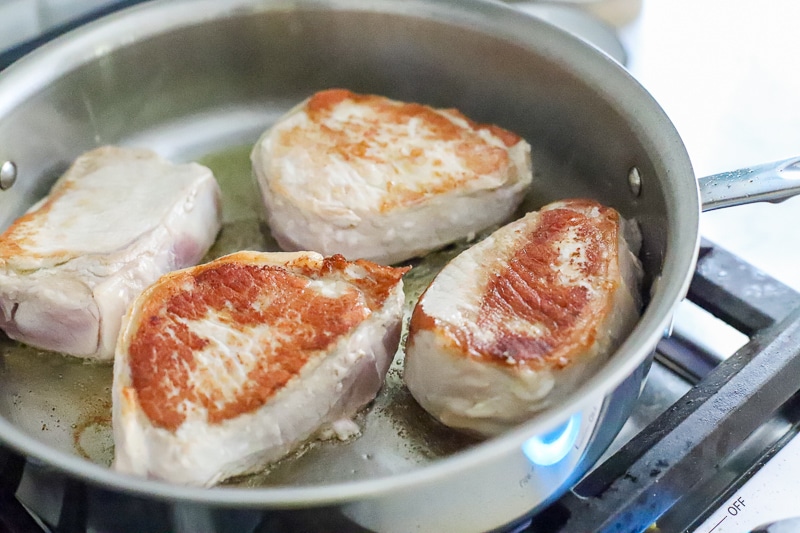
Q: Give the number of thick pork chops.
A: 4